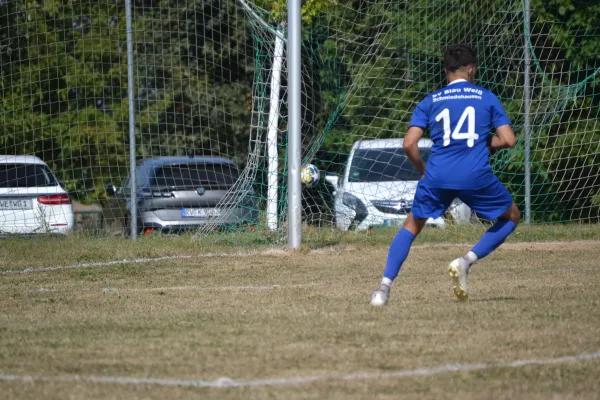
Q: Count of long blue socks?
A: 2